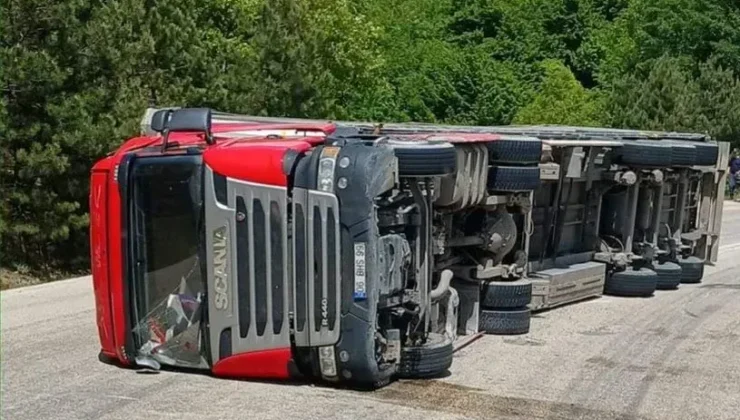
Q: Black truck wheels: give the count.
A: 12